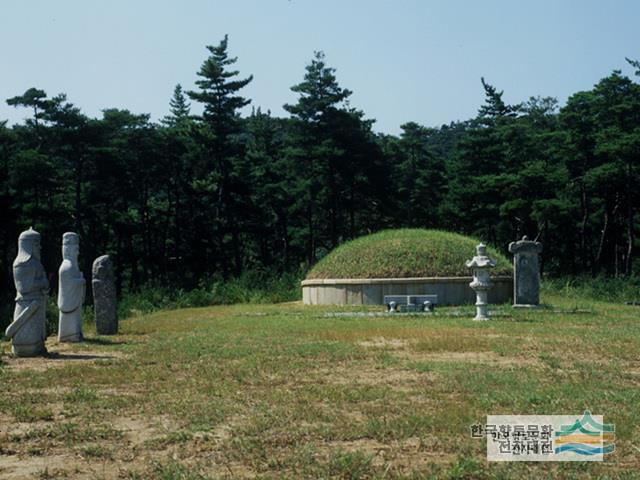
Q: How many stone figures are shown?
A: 3